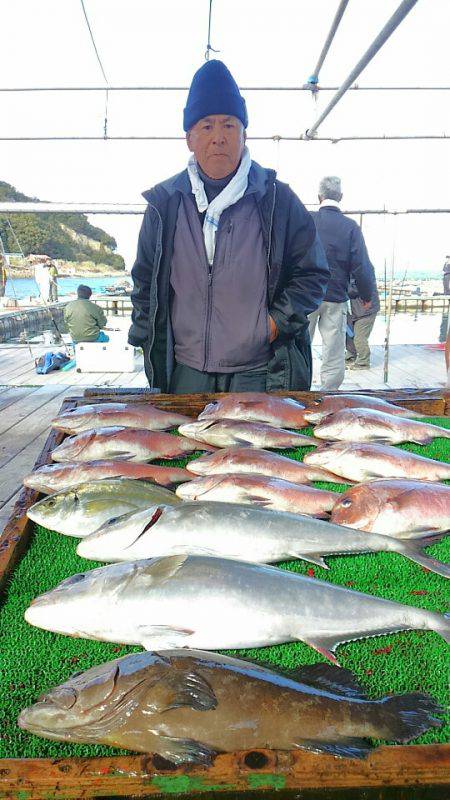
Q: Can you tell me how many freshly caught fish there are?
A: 15